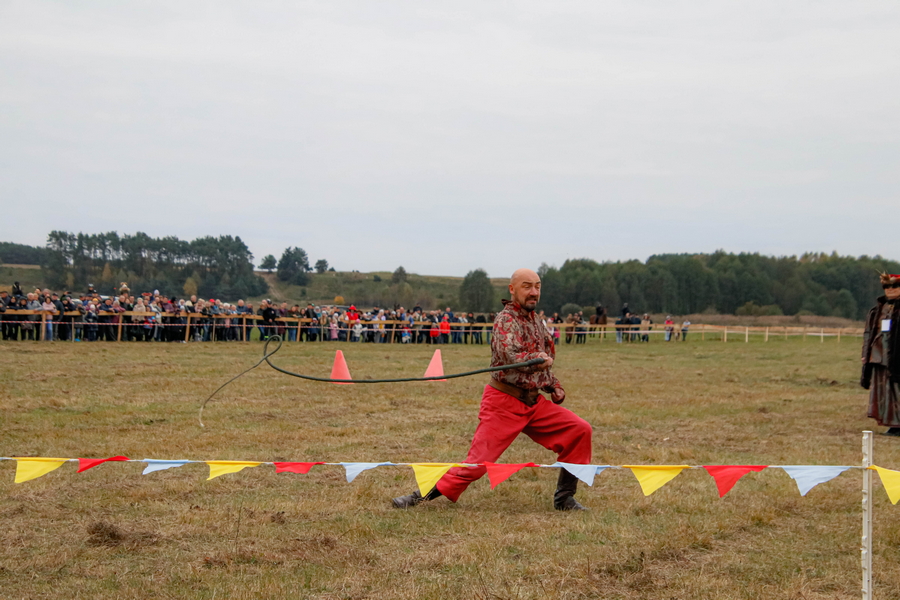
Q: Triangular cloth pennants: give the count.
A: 13